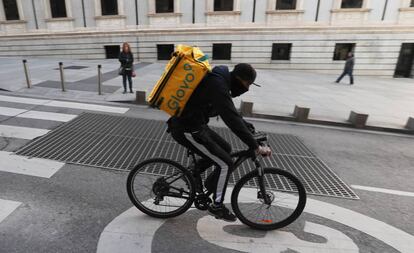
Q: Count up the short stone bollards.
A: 5